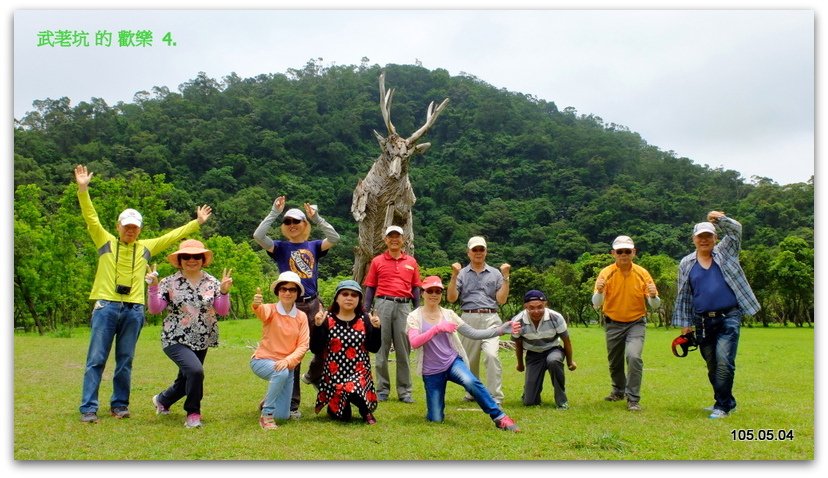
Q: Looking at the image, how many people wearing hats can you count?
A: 11